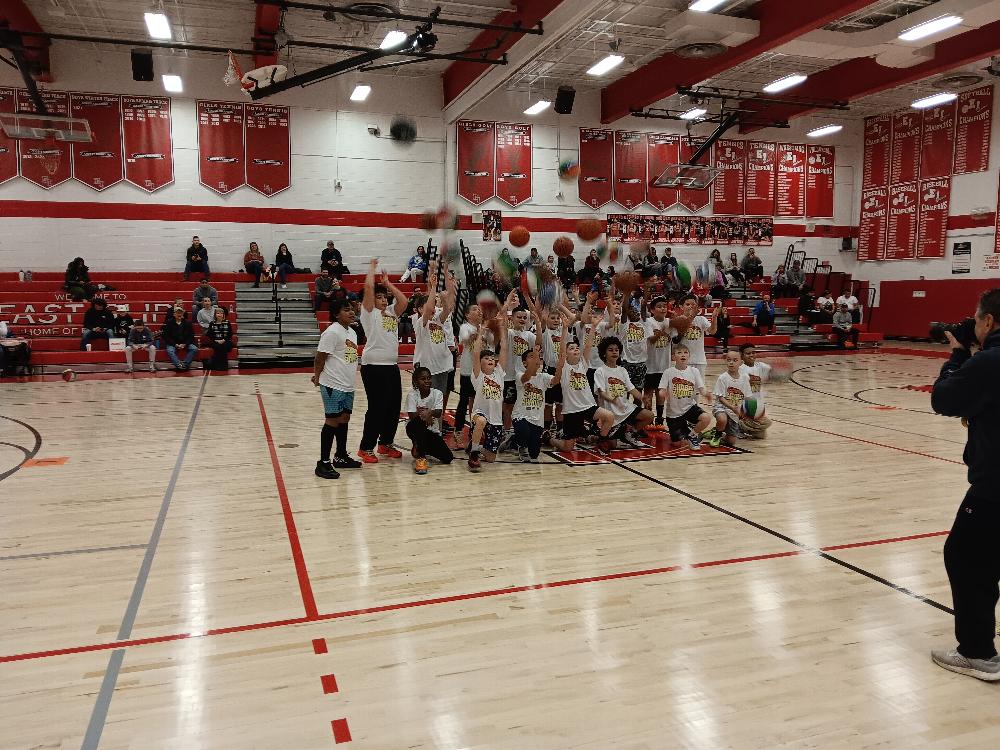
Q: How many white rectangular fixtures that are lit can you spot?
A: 12